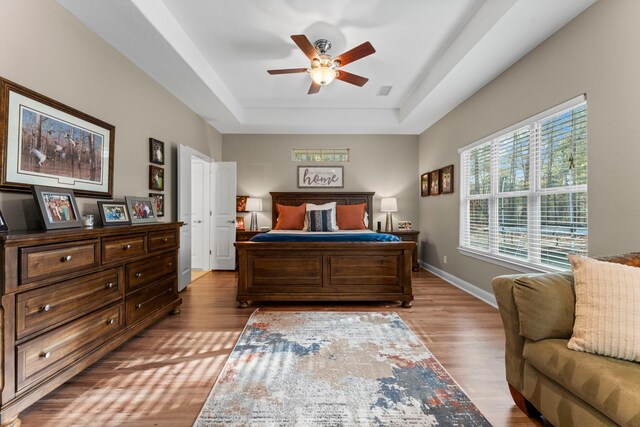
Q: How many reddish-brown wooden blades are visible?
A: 5